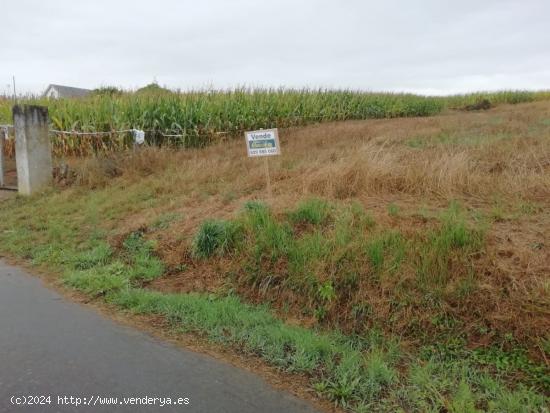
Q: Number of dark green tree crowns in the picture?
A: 2